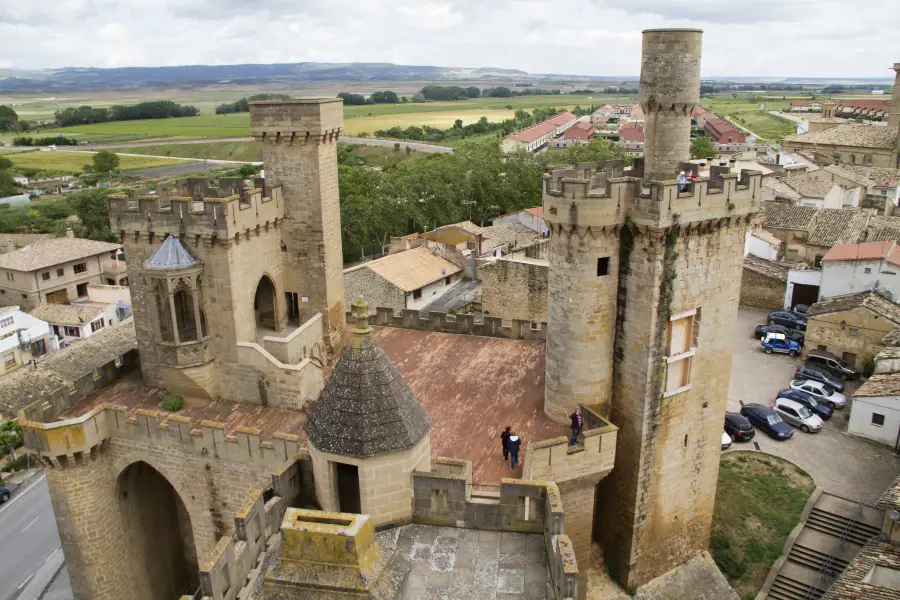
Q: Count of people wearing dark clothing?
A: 3